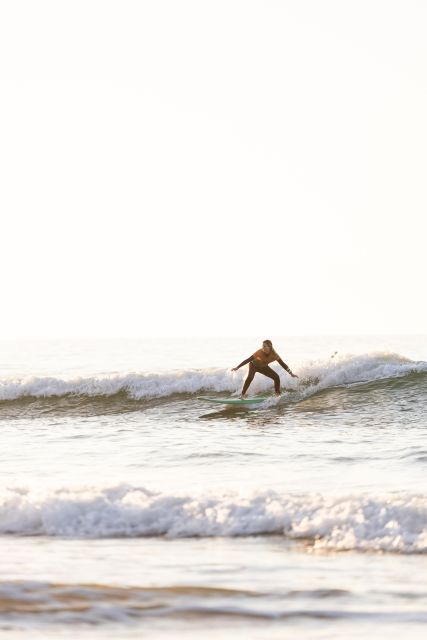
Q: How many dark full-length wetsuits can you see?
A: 1